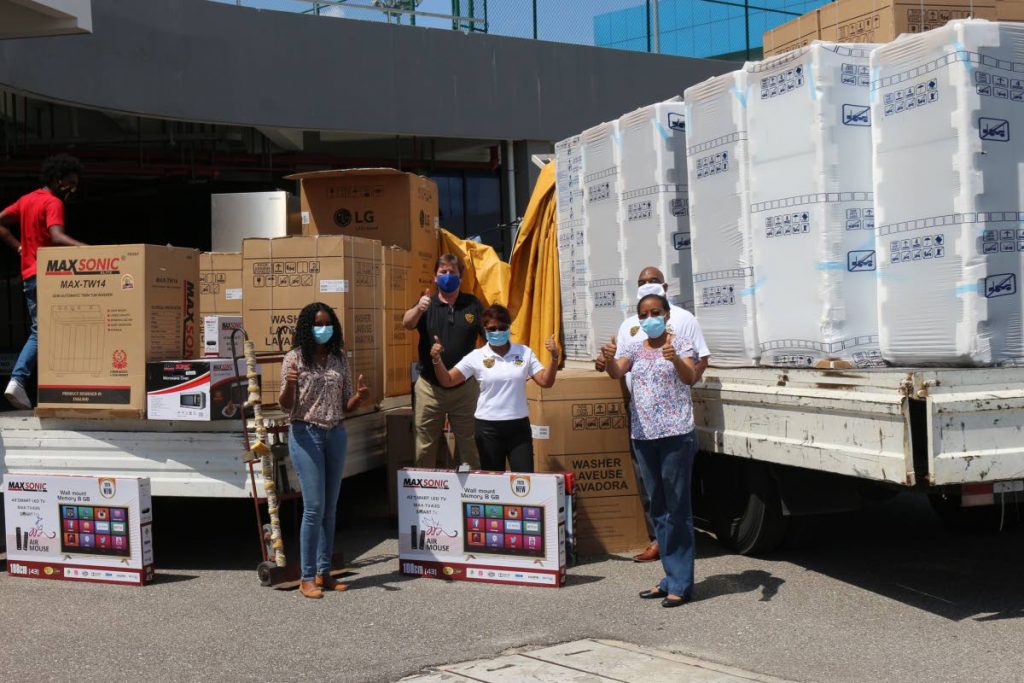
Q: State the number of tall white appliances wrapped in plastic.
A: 6